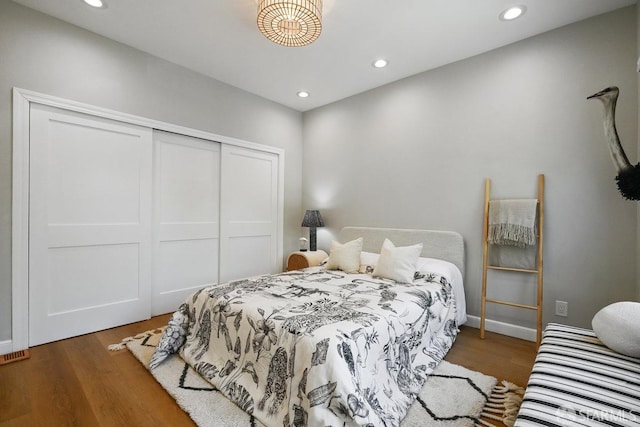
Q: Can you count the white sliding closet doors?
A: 3